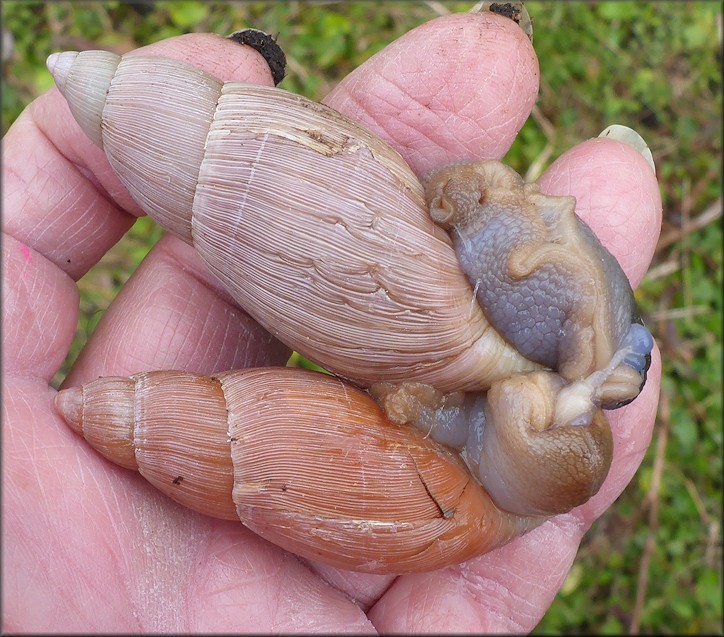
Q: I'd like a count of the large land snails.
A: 2